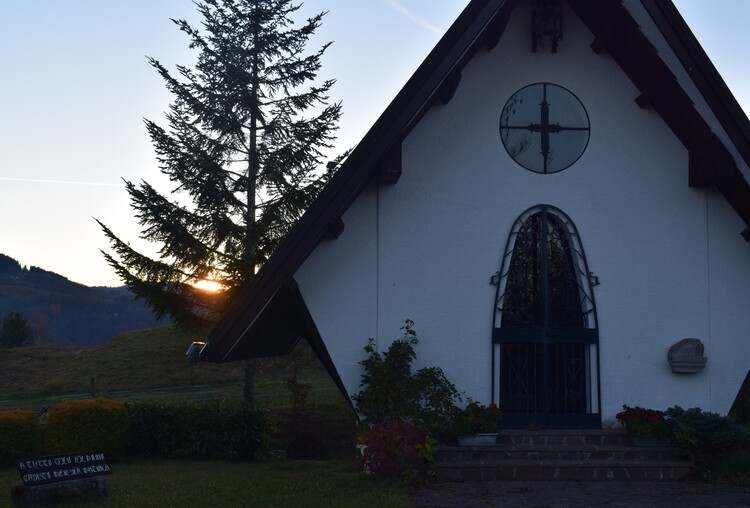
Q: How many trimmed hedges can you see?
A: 3